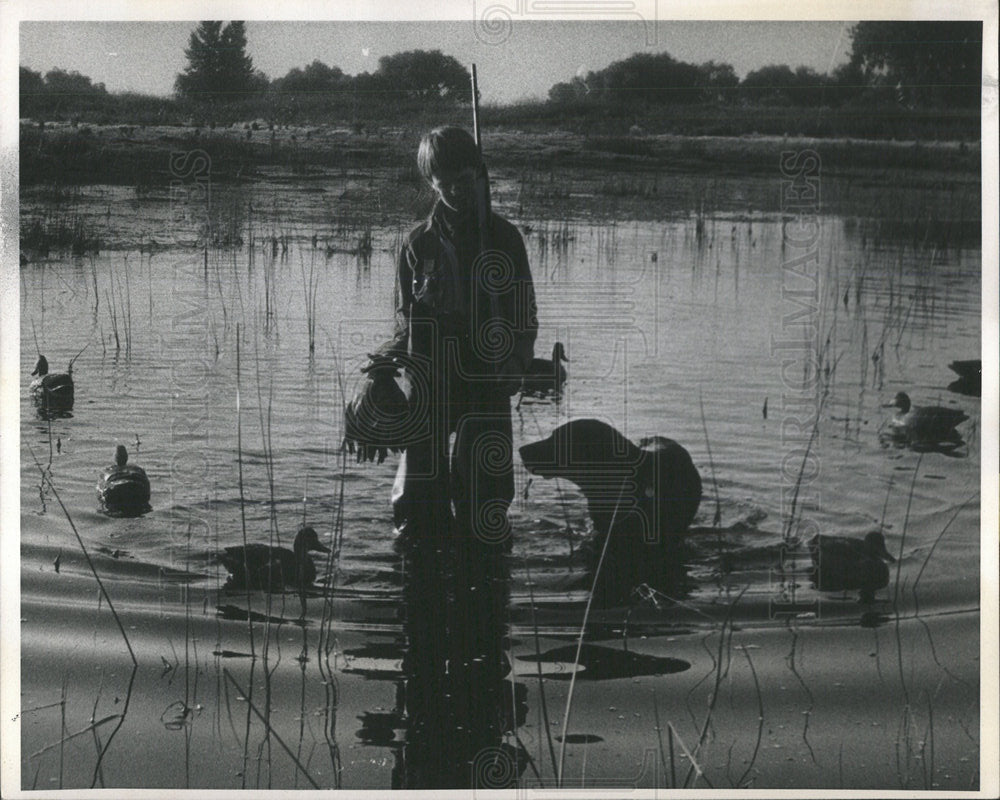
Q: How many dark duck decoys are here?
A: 7